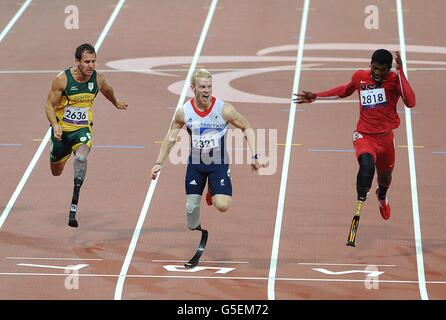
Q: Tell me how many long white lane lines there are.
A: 5